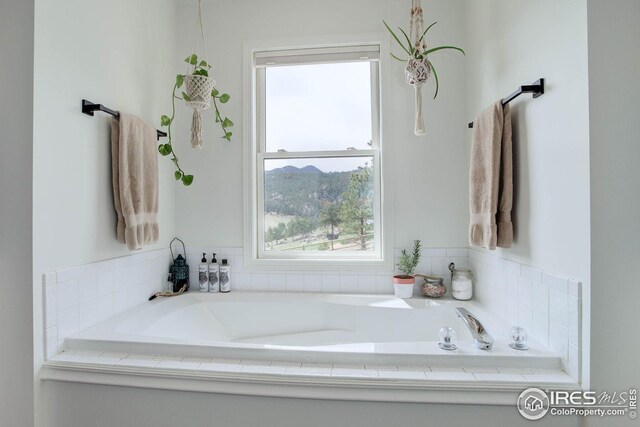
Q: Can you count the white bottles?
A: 3